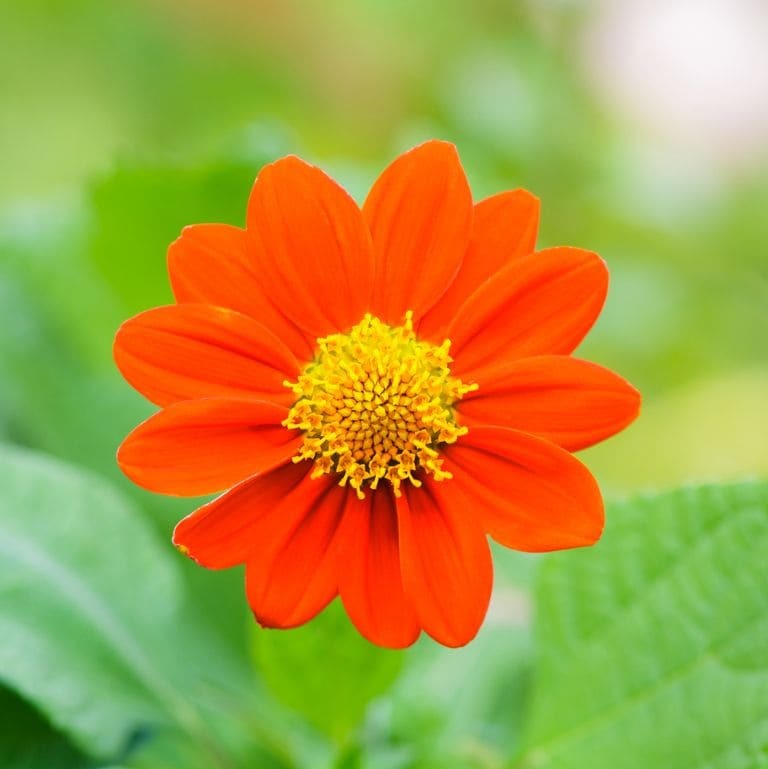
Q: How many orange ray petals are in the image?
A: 13